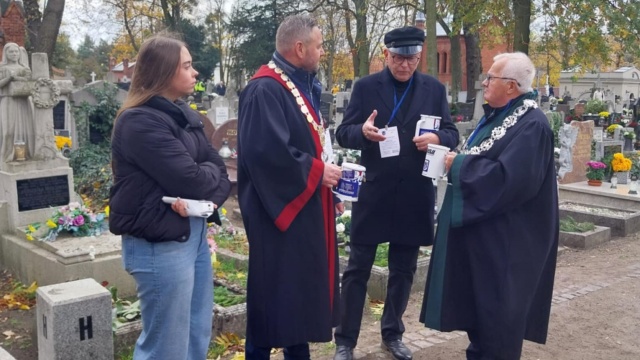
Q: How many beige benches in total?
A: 0